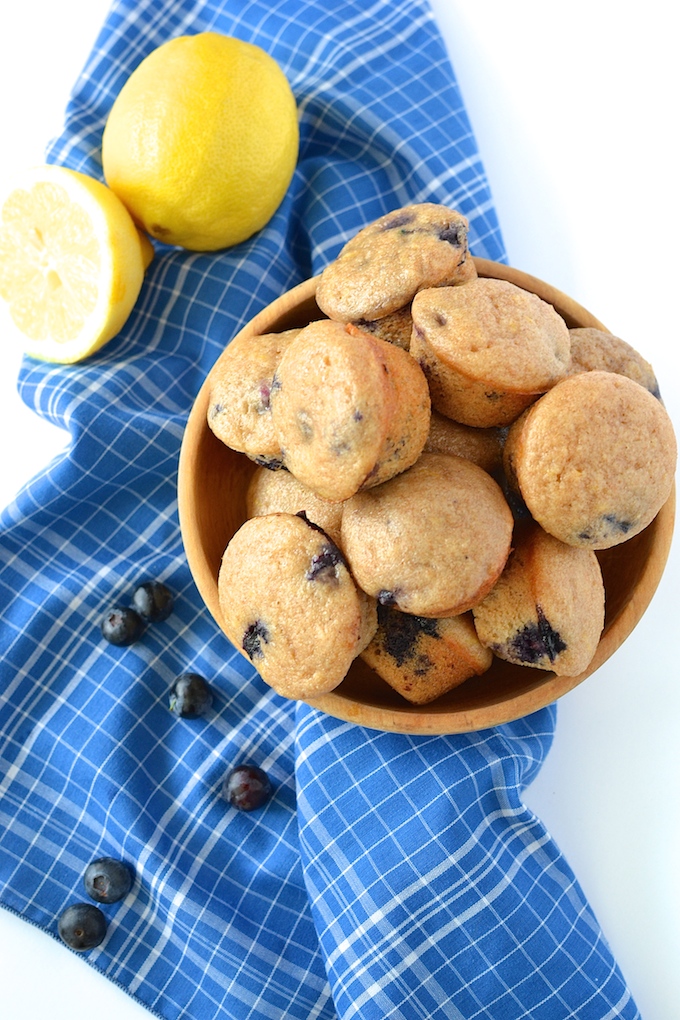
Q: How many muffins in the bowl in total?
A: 12